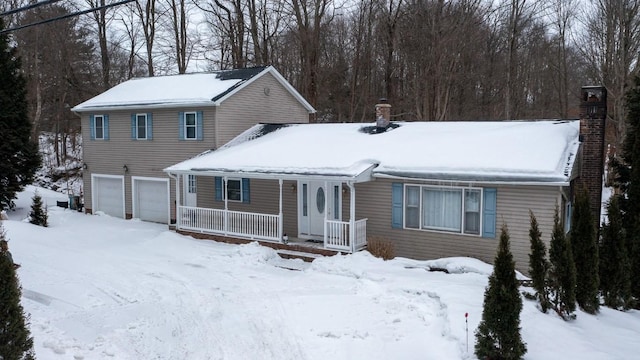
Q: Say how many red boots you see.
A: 0